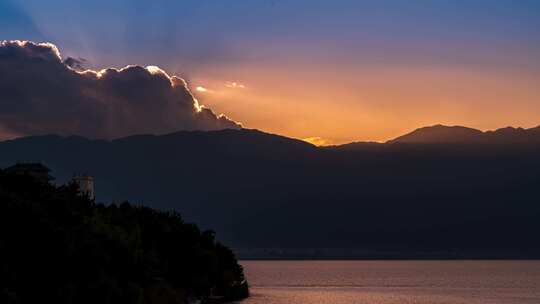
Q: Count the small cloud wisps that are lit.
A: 2